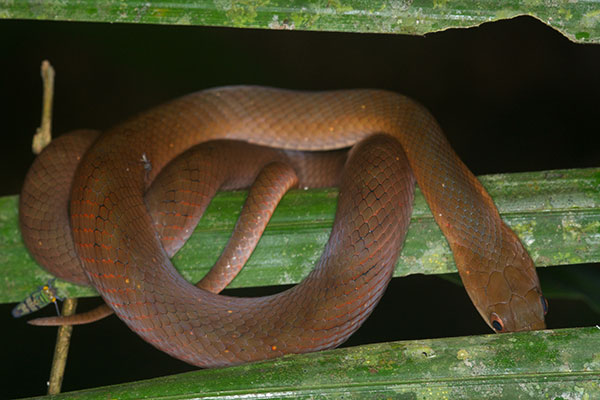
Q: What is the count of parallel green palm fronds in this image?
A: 3